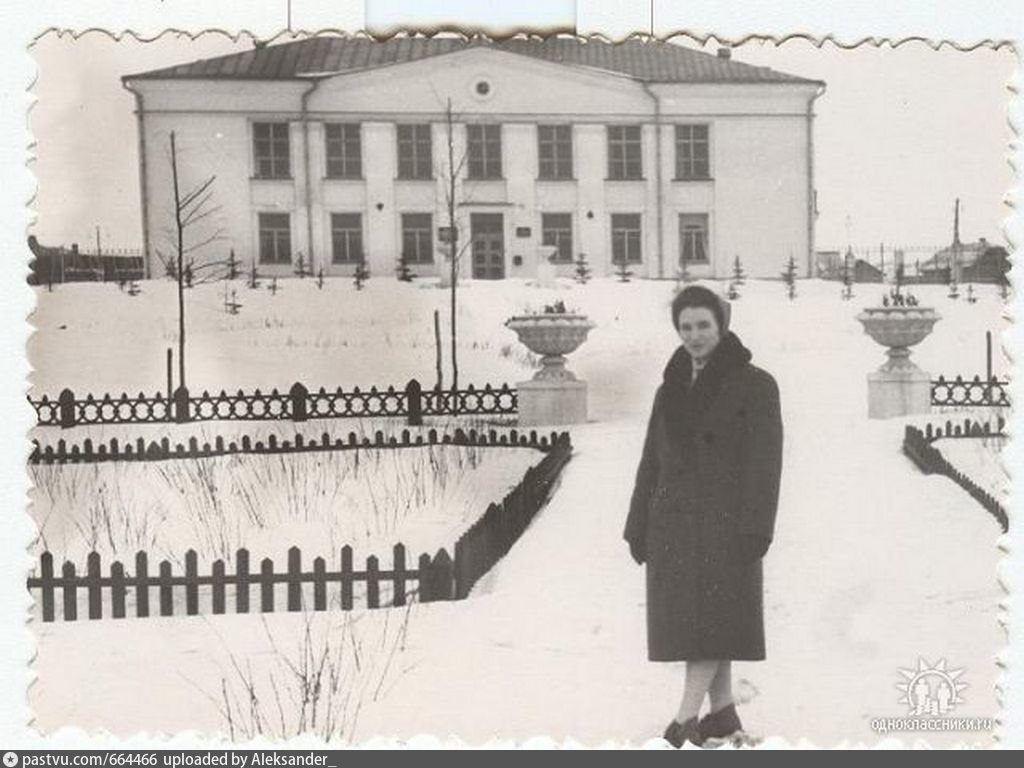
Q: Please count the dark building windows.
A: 13